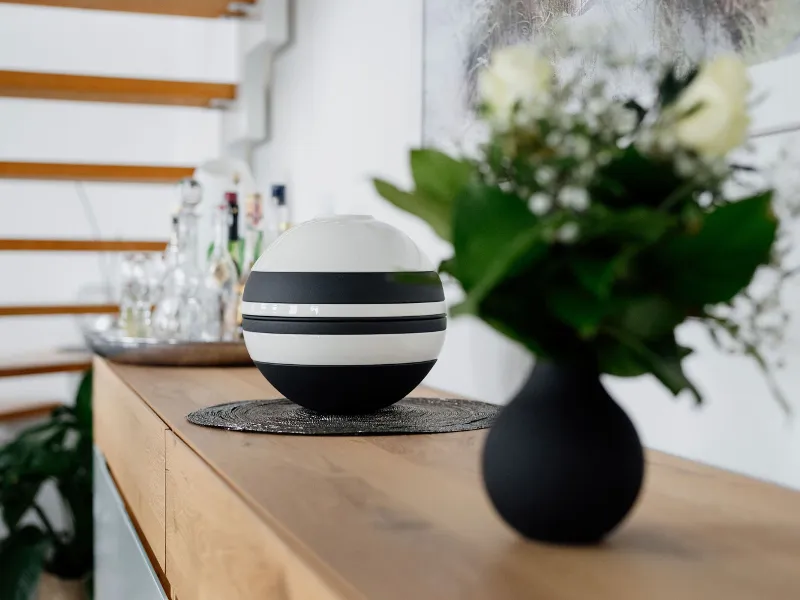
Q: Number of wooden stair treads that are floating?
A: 7